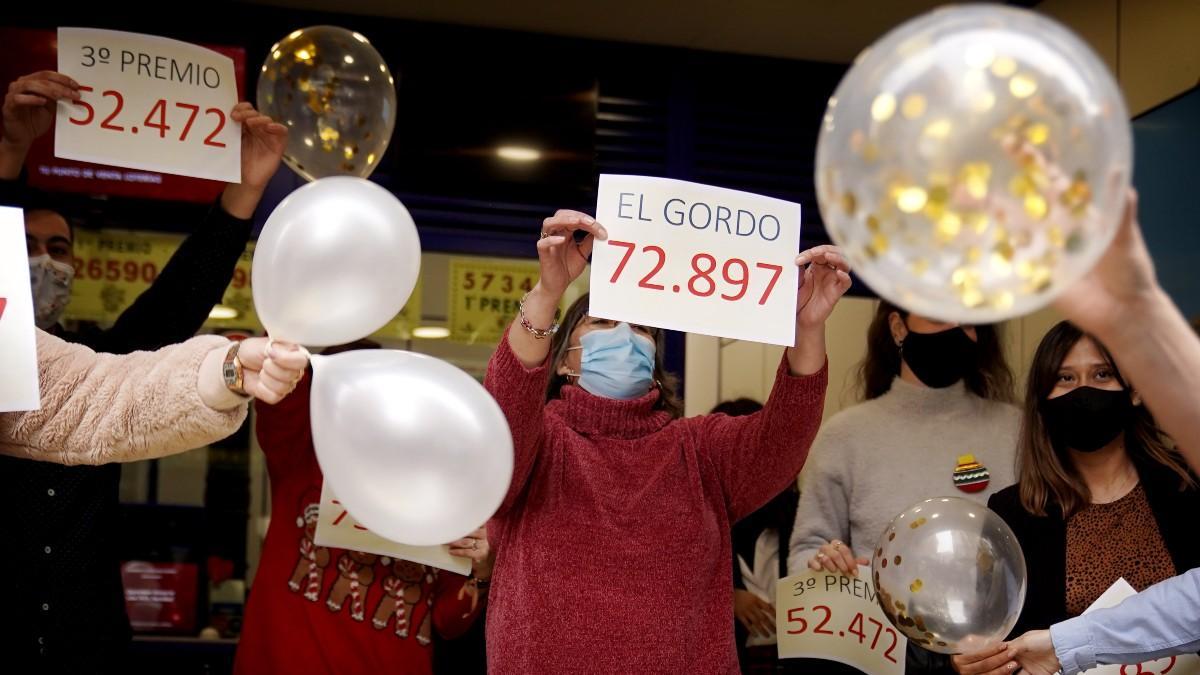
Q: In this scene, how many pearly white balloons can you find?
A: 2